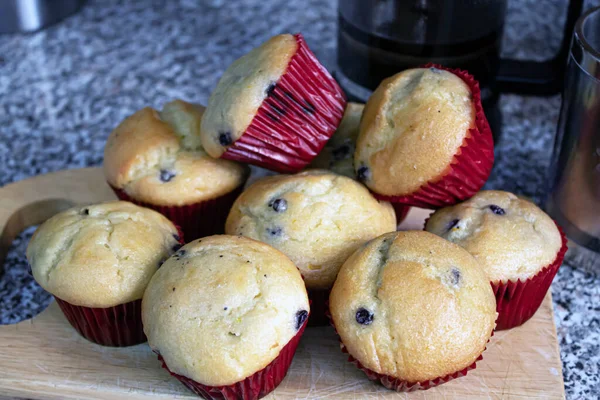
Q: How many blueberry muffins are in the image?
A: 9